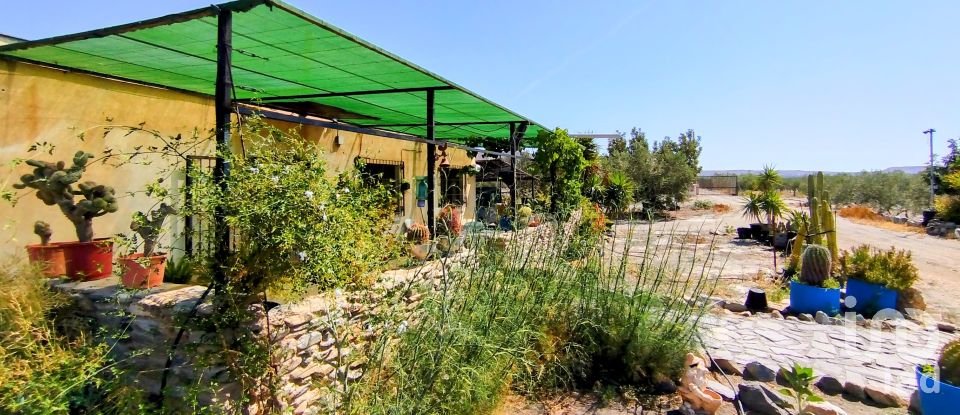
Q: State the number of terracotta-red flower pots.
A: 3